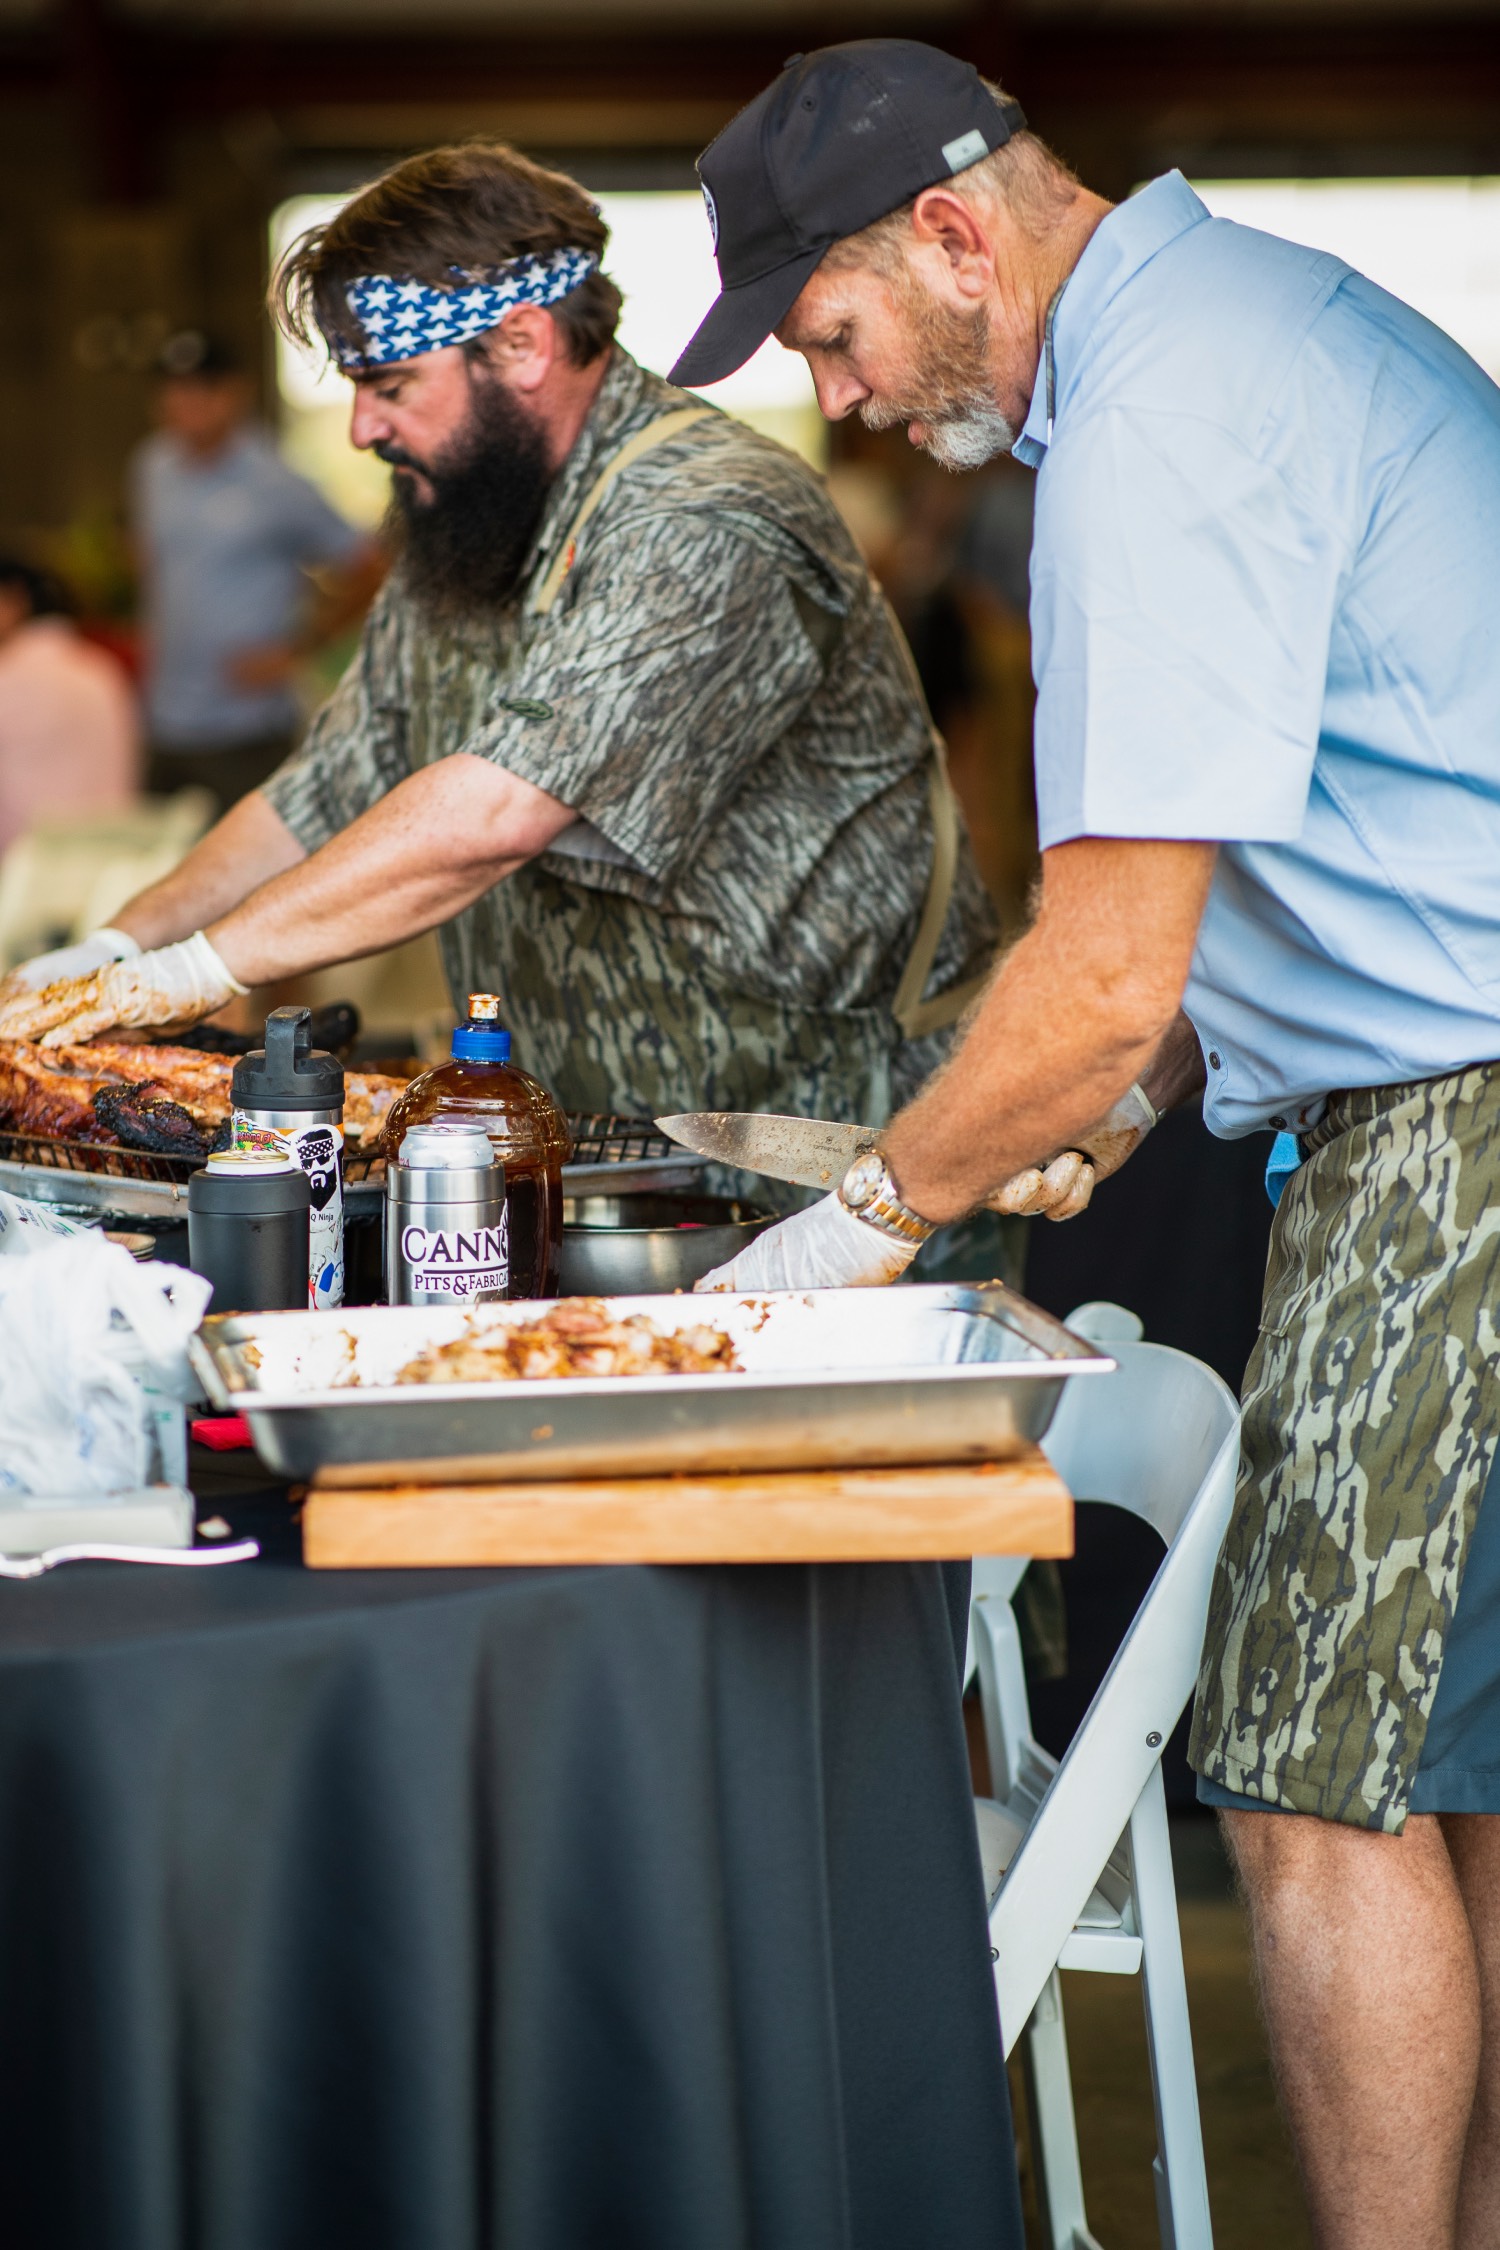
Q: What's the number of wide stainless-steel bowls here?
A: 1